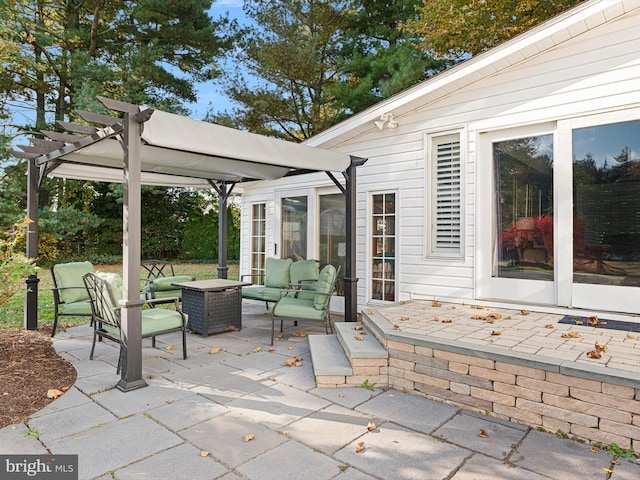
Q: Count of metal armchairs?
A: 4